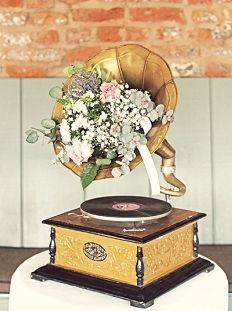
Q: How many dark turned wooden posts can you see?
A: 3